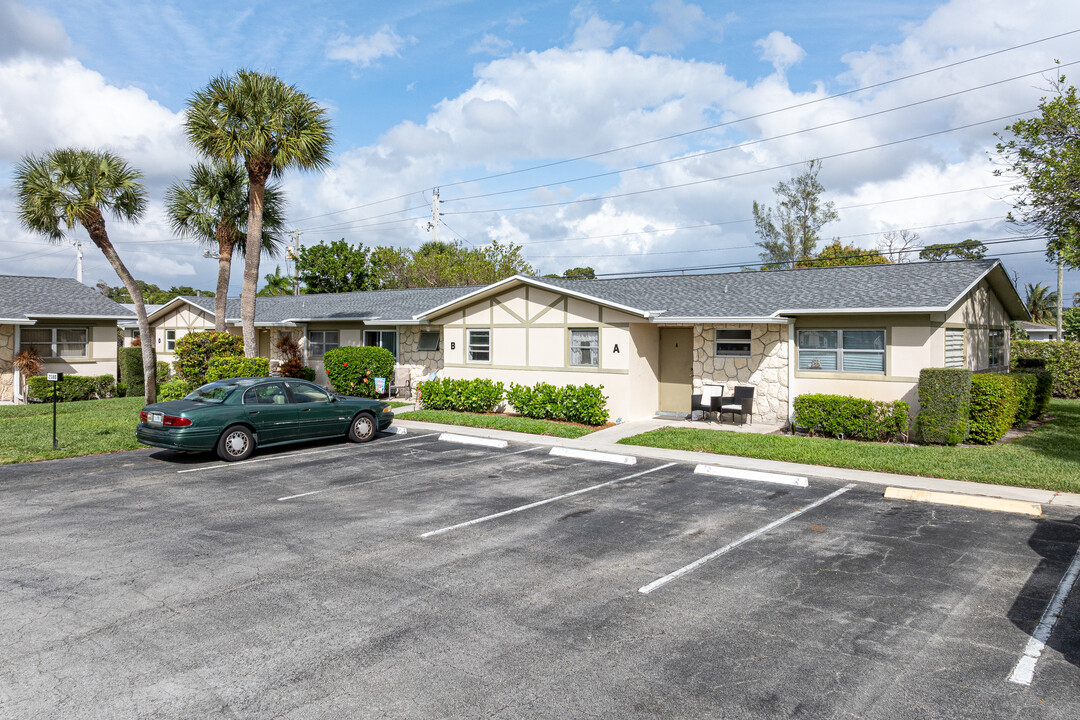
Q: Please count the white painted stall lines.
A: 5